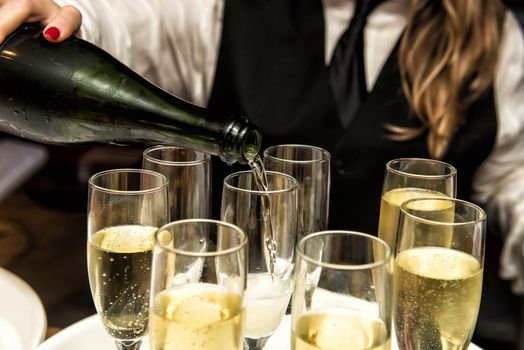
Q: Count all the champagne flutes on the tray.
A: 8